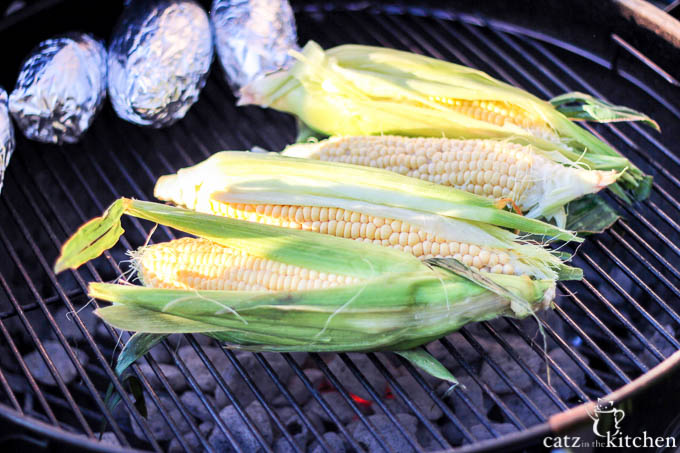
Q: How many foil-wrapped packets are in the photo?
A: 4